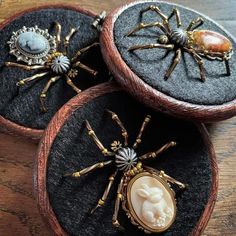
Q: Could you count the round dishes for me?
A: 3